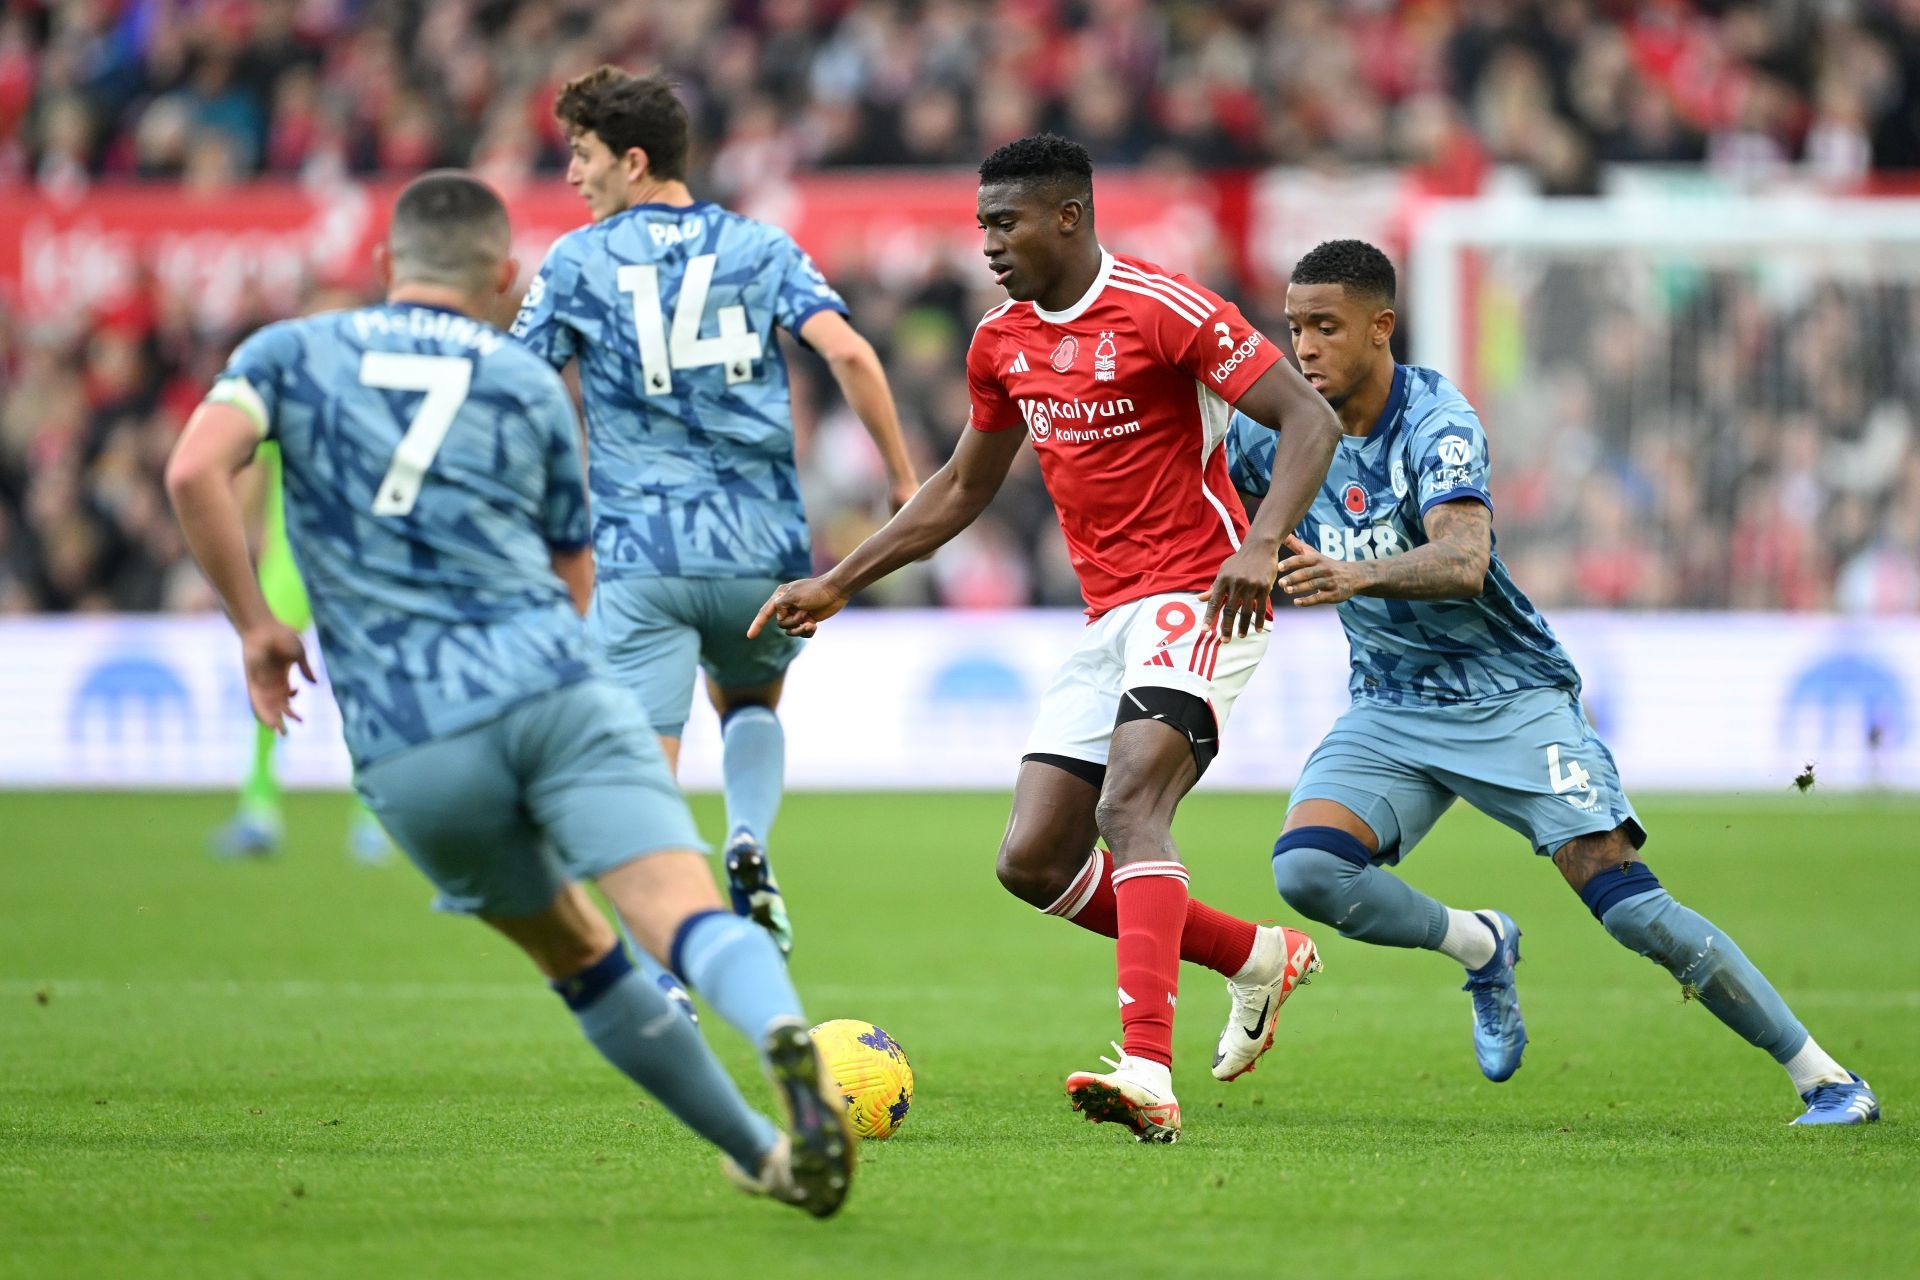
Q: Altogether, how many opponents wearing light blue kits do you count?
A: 3